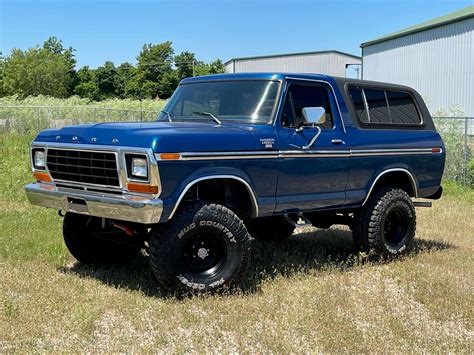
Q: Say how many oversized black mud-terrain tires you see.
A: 4